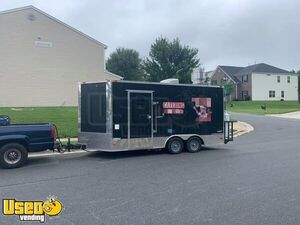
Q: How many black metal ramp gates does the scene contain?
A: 1